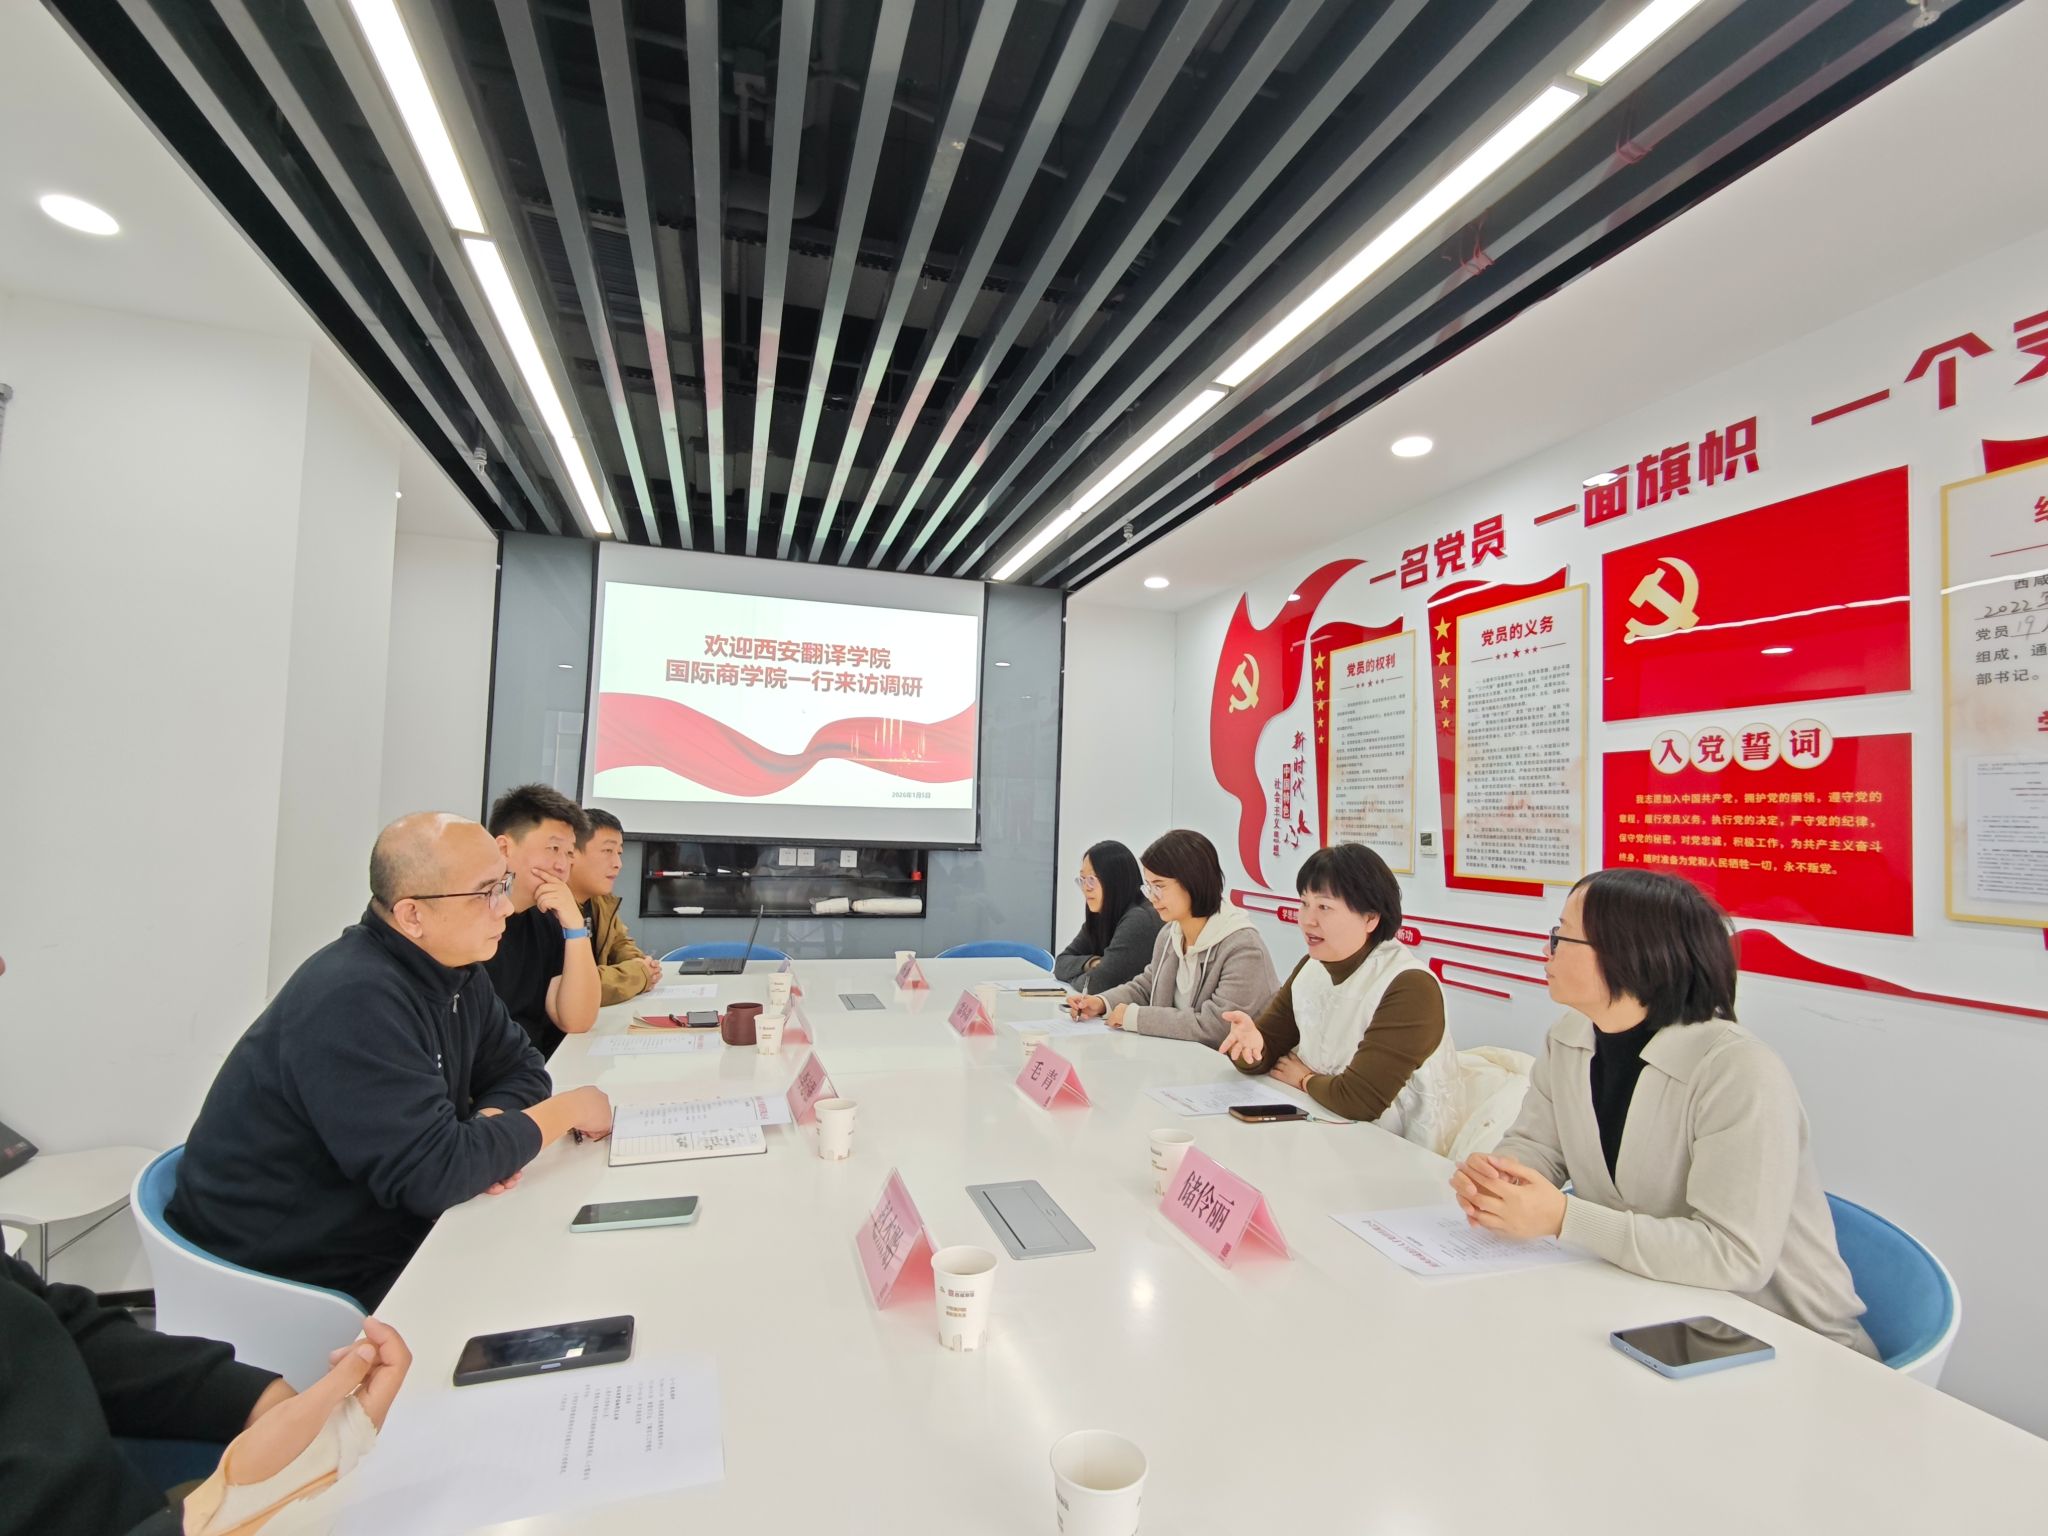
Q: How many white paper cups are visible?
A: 9